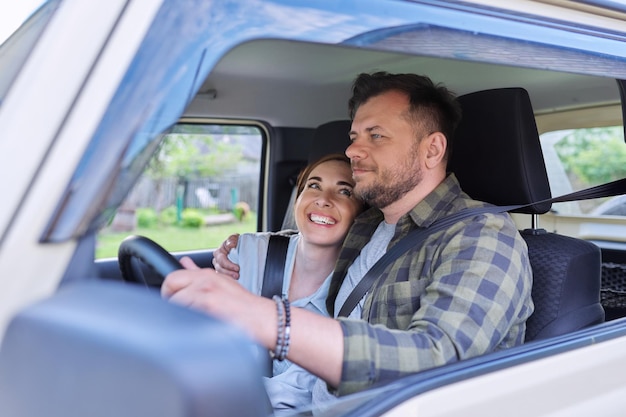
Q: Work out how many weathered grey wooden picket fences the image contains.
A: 1